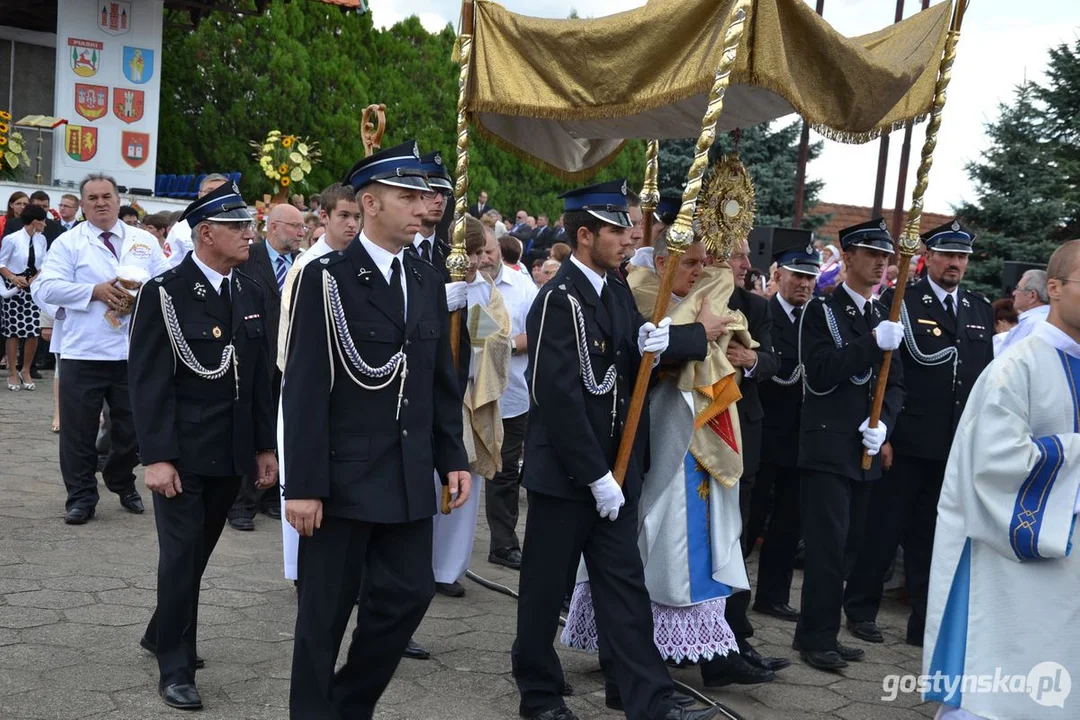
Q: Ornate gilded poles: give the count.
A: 4